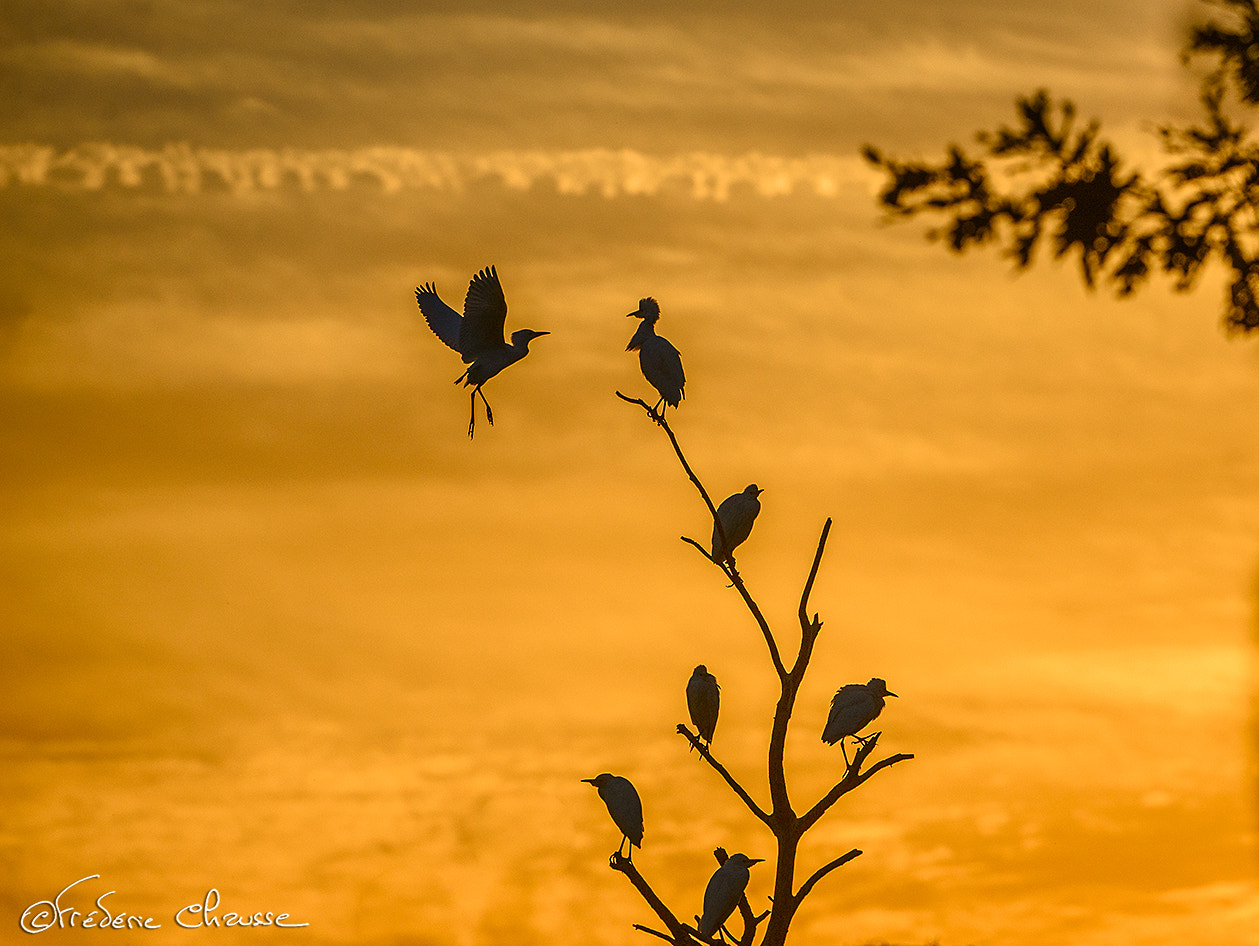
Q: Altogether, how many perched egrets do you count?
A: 6